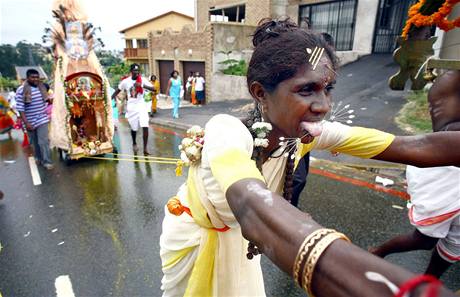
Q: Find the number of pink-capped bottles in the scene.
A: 0